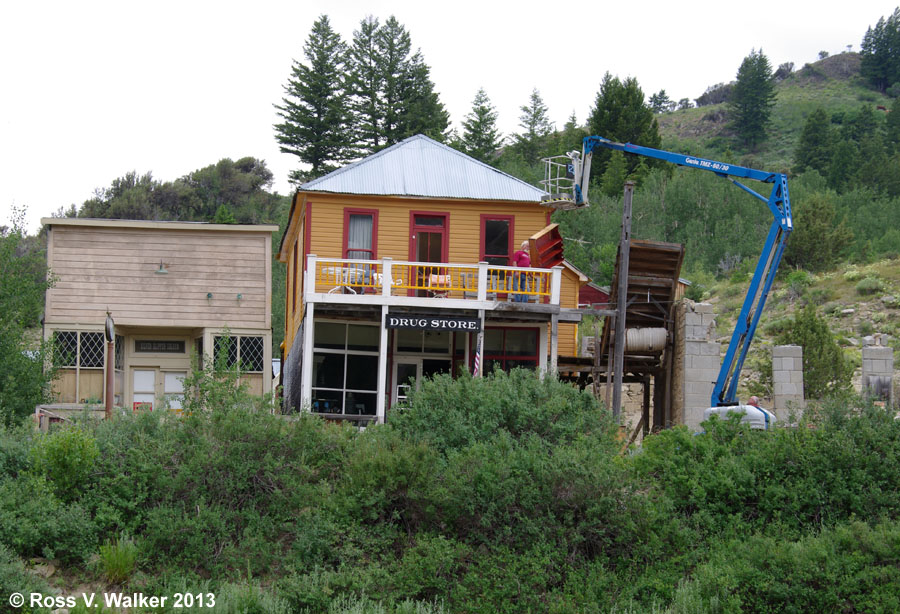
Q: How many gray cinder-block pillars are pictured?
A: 3